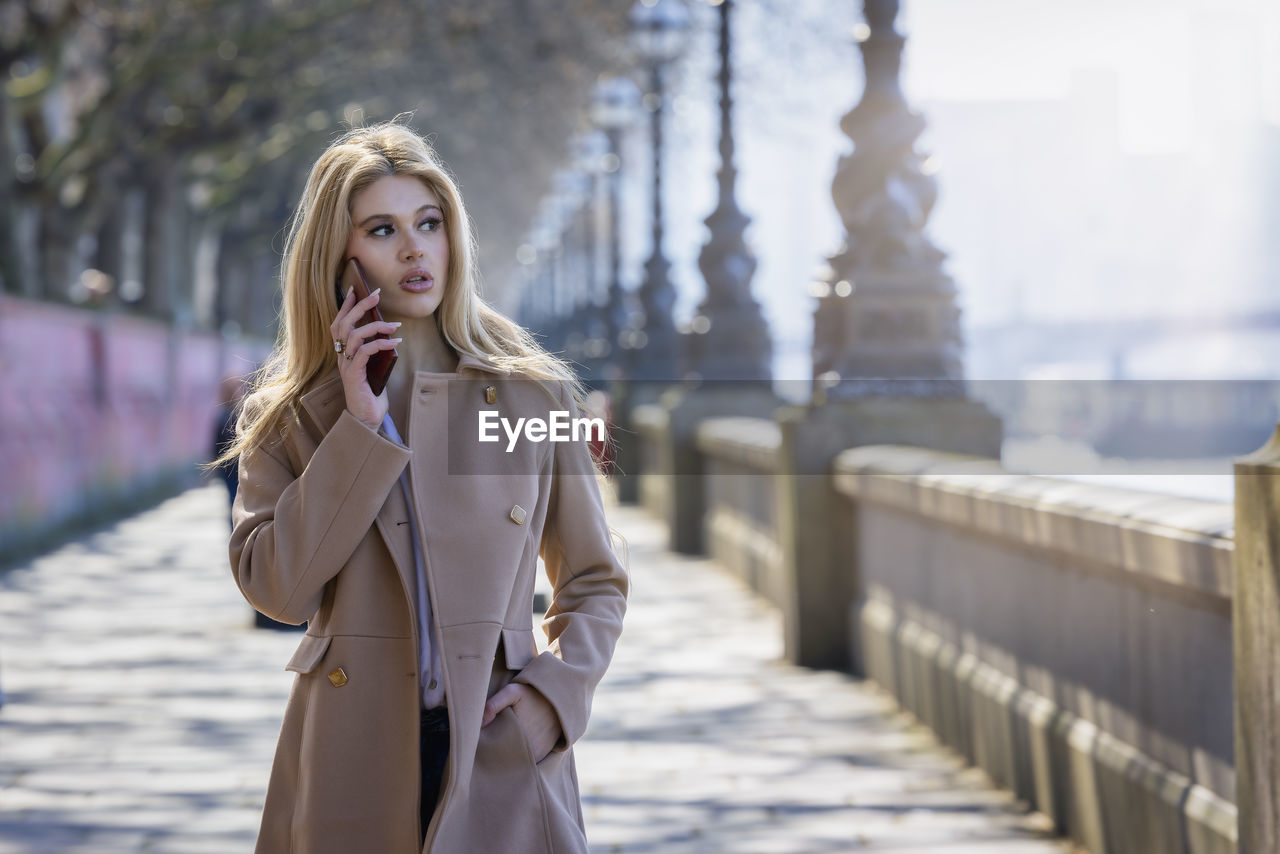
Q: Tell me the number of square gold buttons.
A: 3